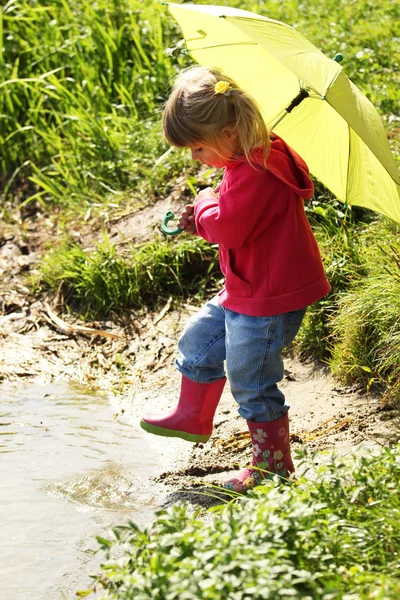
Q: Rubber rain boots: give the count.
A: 2